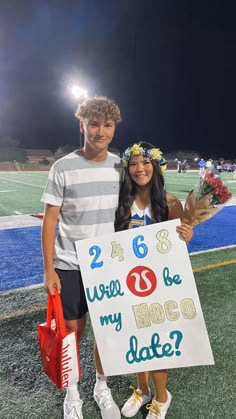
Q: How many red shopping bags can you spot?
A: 1